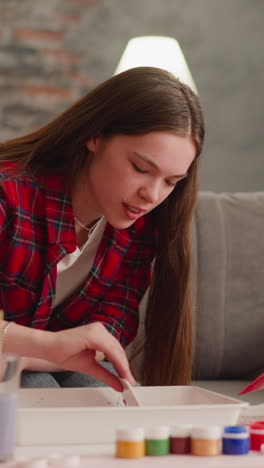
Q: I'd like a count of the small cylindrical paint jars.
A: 6